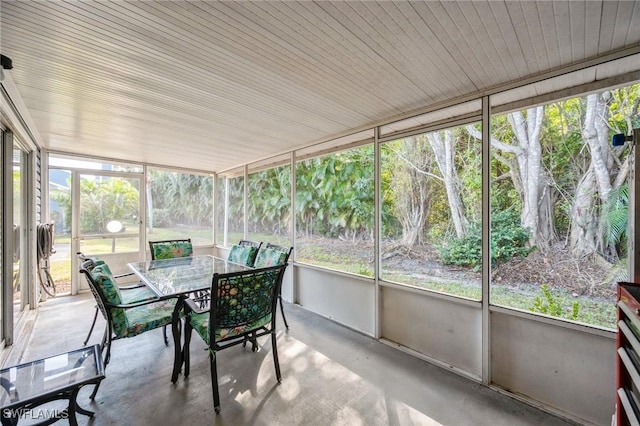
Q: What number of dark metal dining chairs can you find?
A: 6